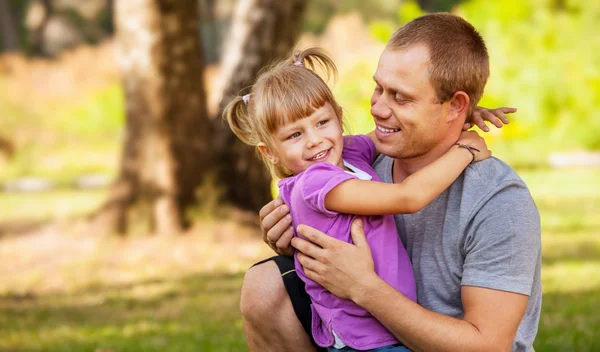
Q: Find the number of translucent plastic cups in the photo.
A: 0